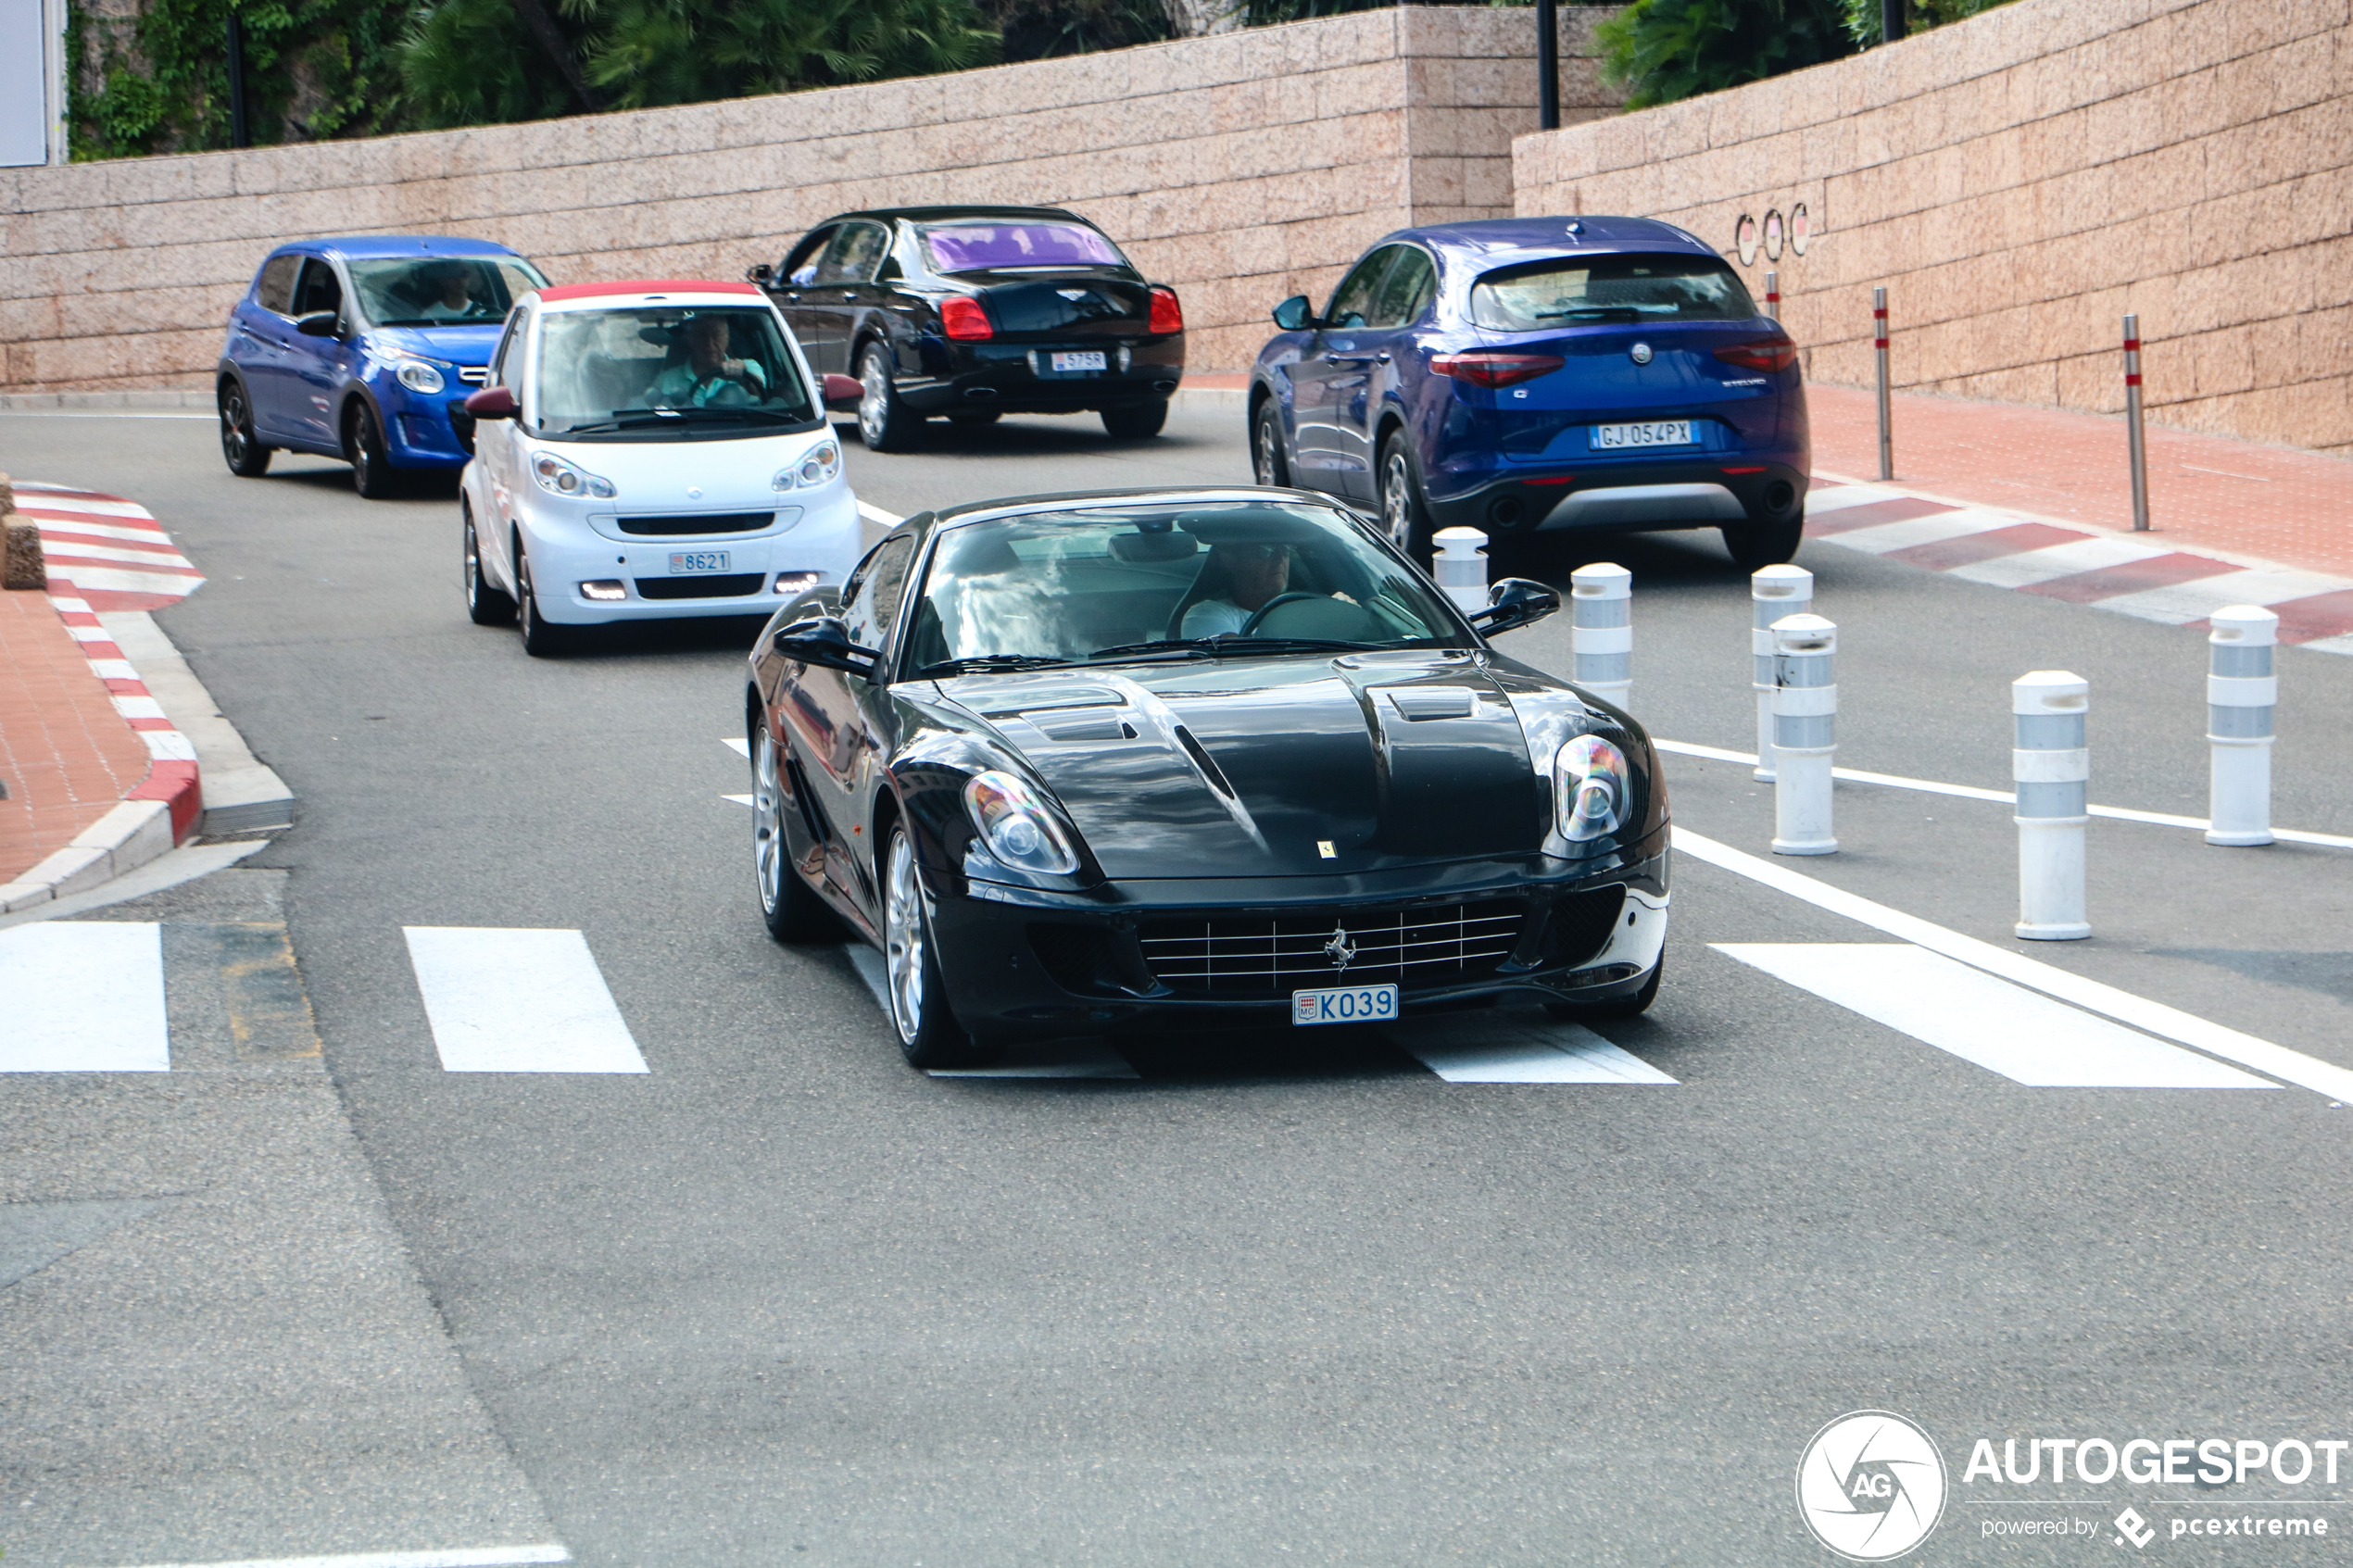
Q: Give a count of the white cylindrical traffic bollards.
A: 6